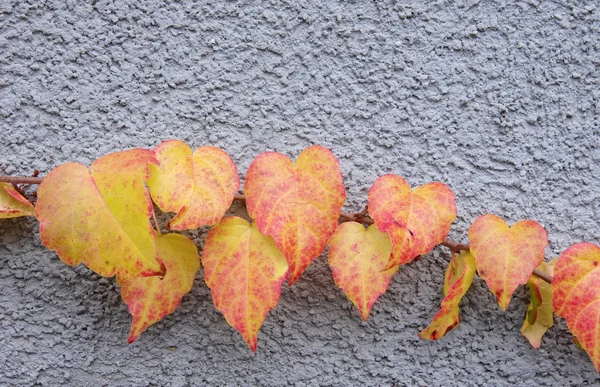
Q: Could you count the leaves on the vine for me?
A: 12